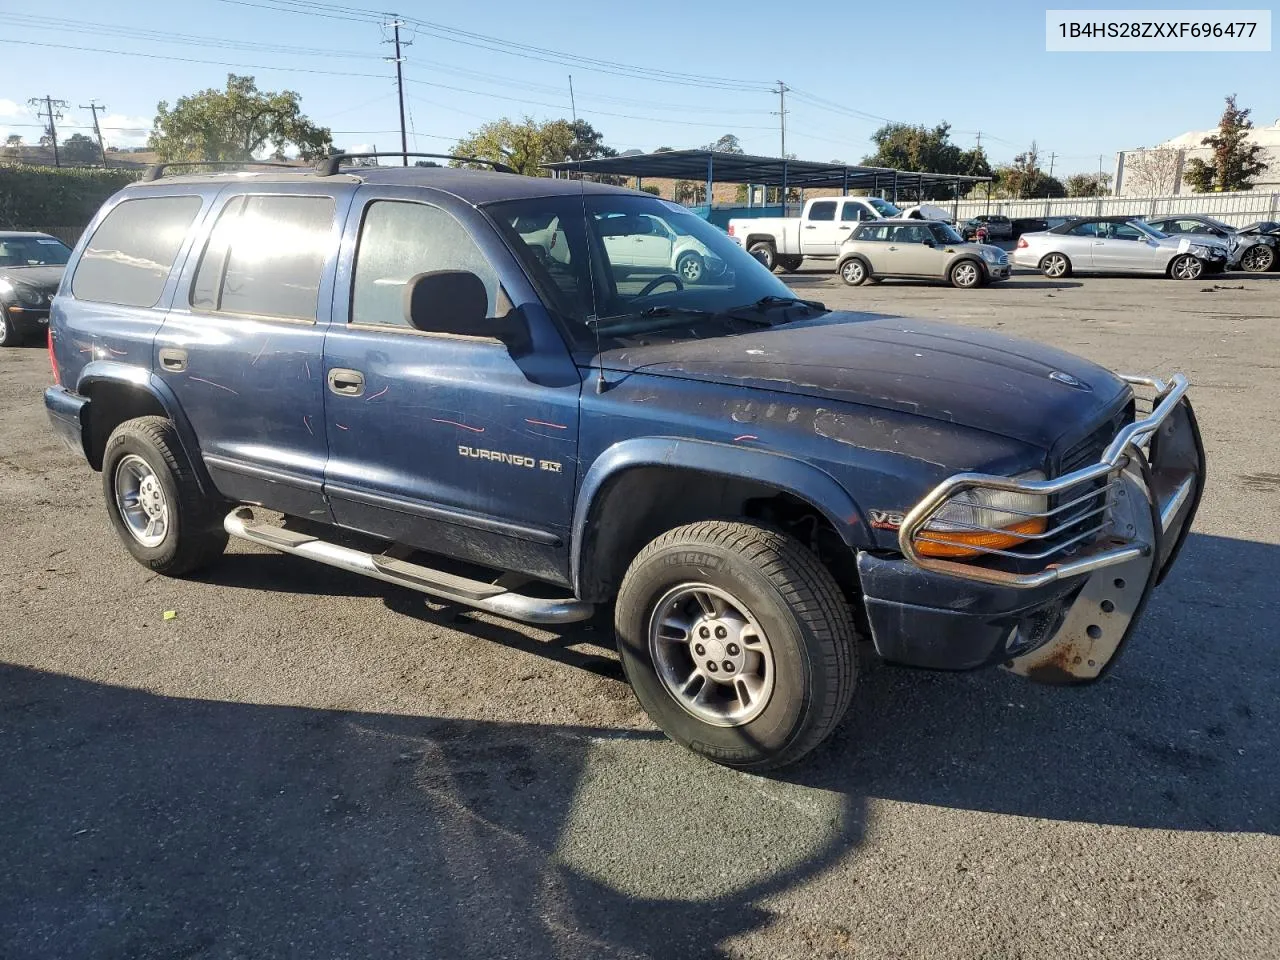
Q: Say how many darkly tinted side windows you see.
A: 2